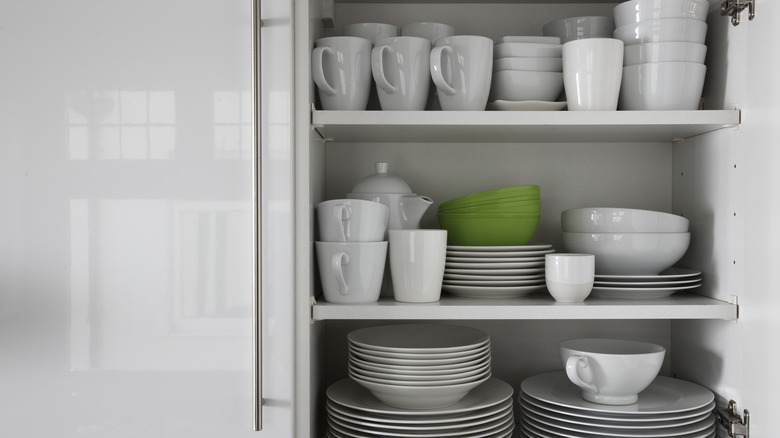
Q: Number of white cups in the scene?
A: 11